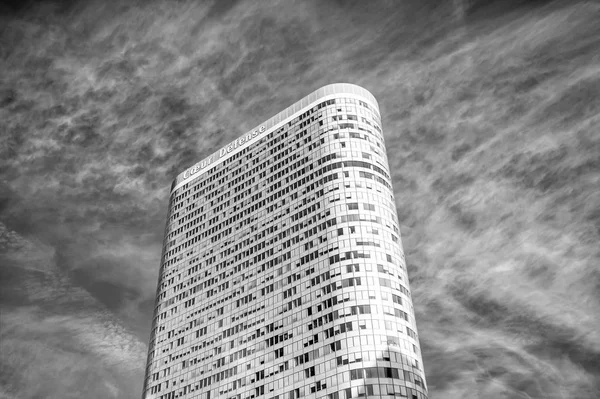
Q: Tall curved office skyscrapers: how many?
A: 1